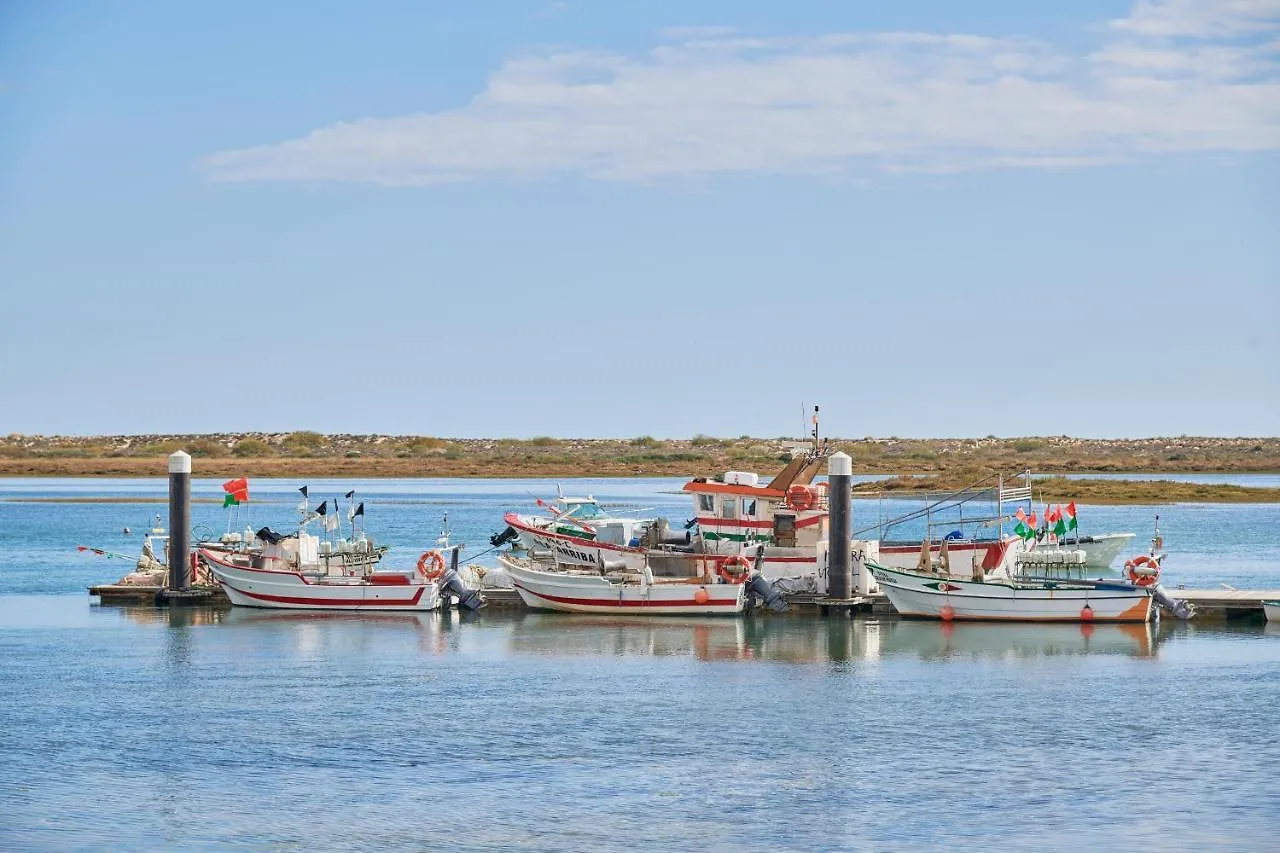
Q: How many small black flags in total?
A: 5